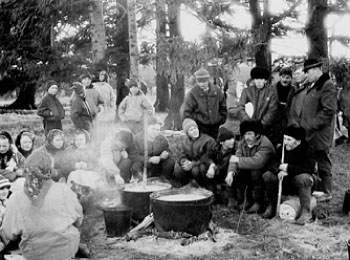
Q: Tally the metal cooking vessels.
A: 3